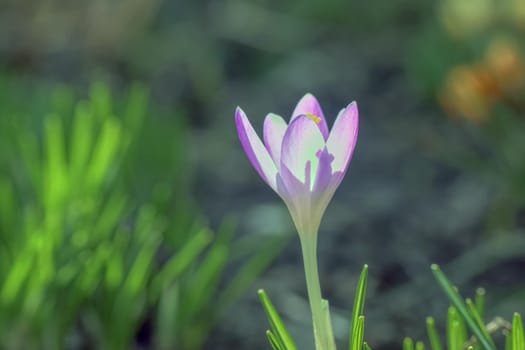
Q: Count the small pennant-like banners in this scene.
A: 0